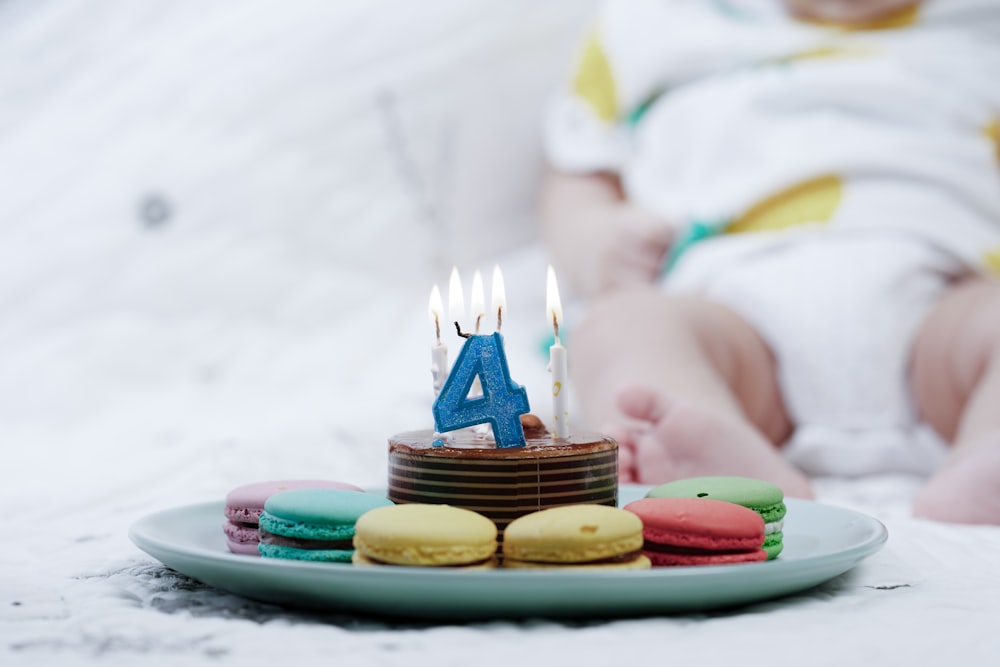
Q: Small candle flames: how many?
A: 5